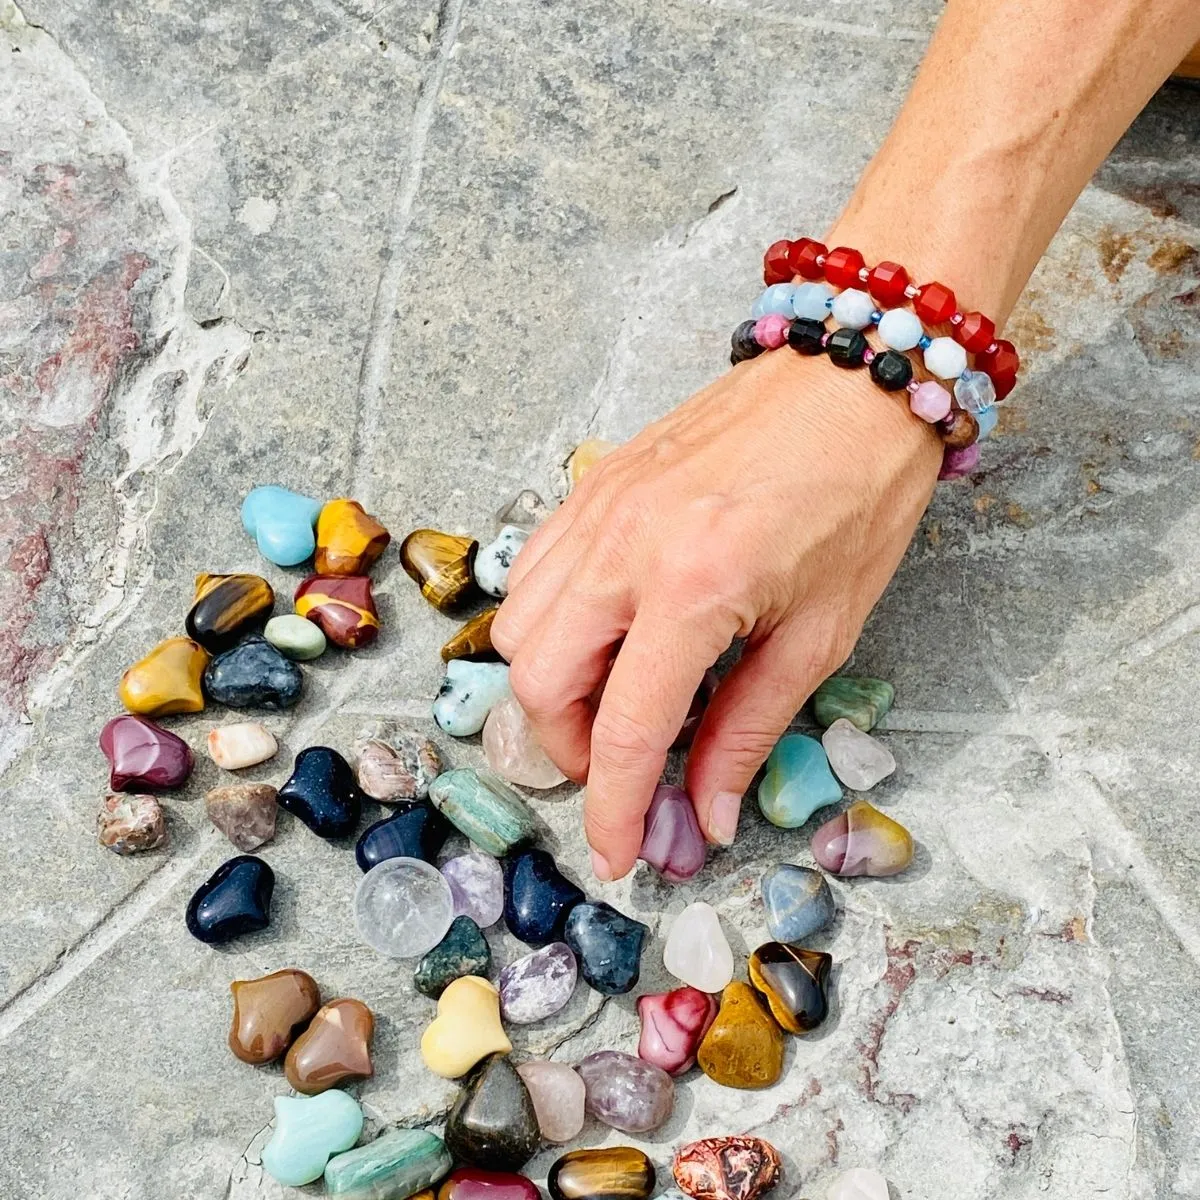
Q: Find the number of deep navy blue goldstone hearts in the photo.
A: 4